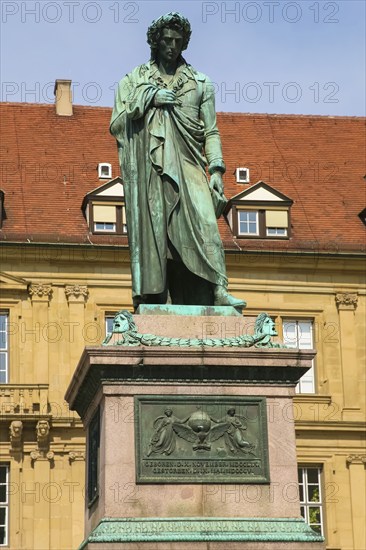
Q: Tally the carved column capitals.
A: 6